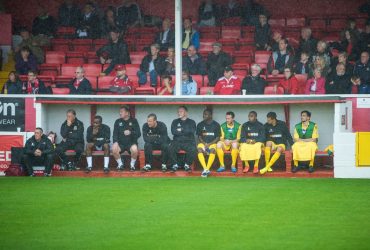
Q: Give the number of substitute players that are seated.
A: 5